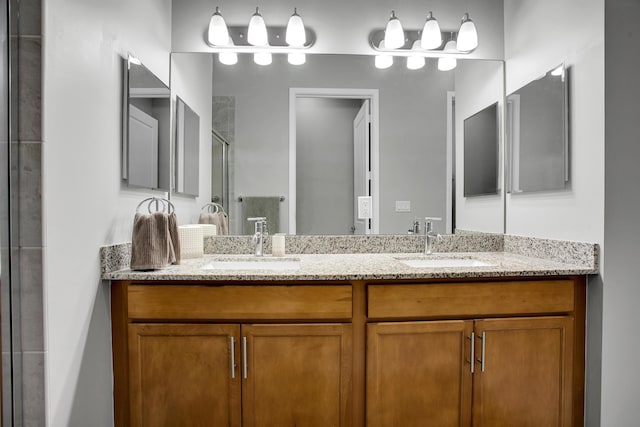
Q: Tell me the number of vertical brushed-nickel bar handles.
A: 4